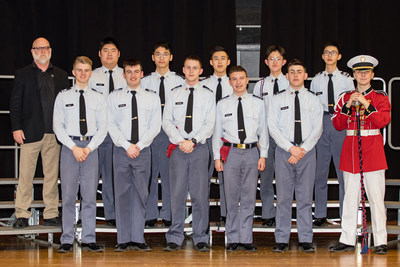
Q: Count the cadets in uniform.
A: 11